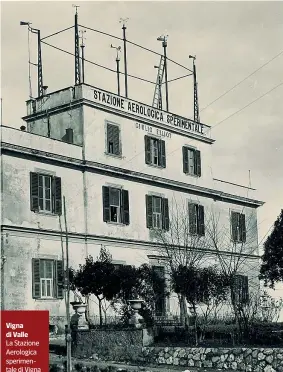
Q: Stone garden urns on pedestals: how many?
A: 2